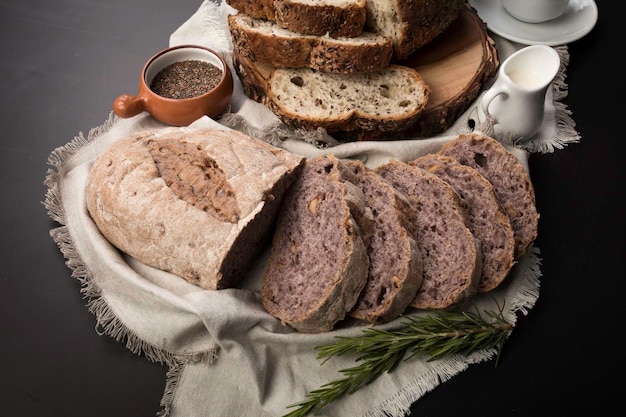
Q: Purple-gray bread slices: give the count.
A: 5